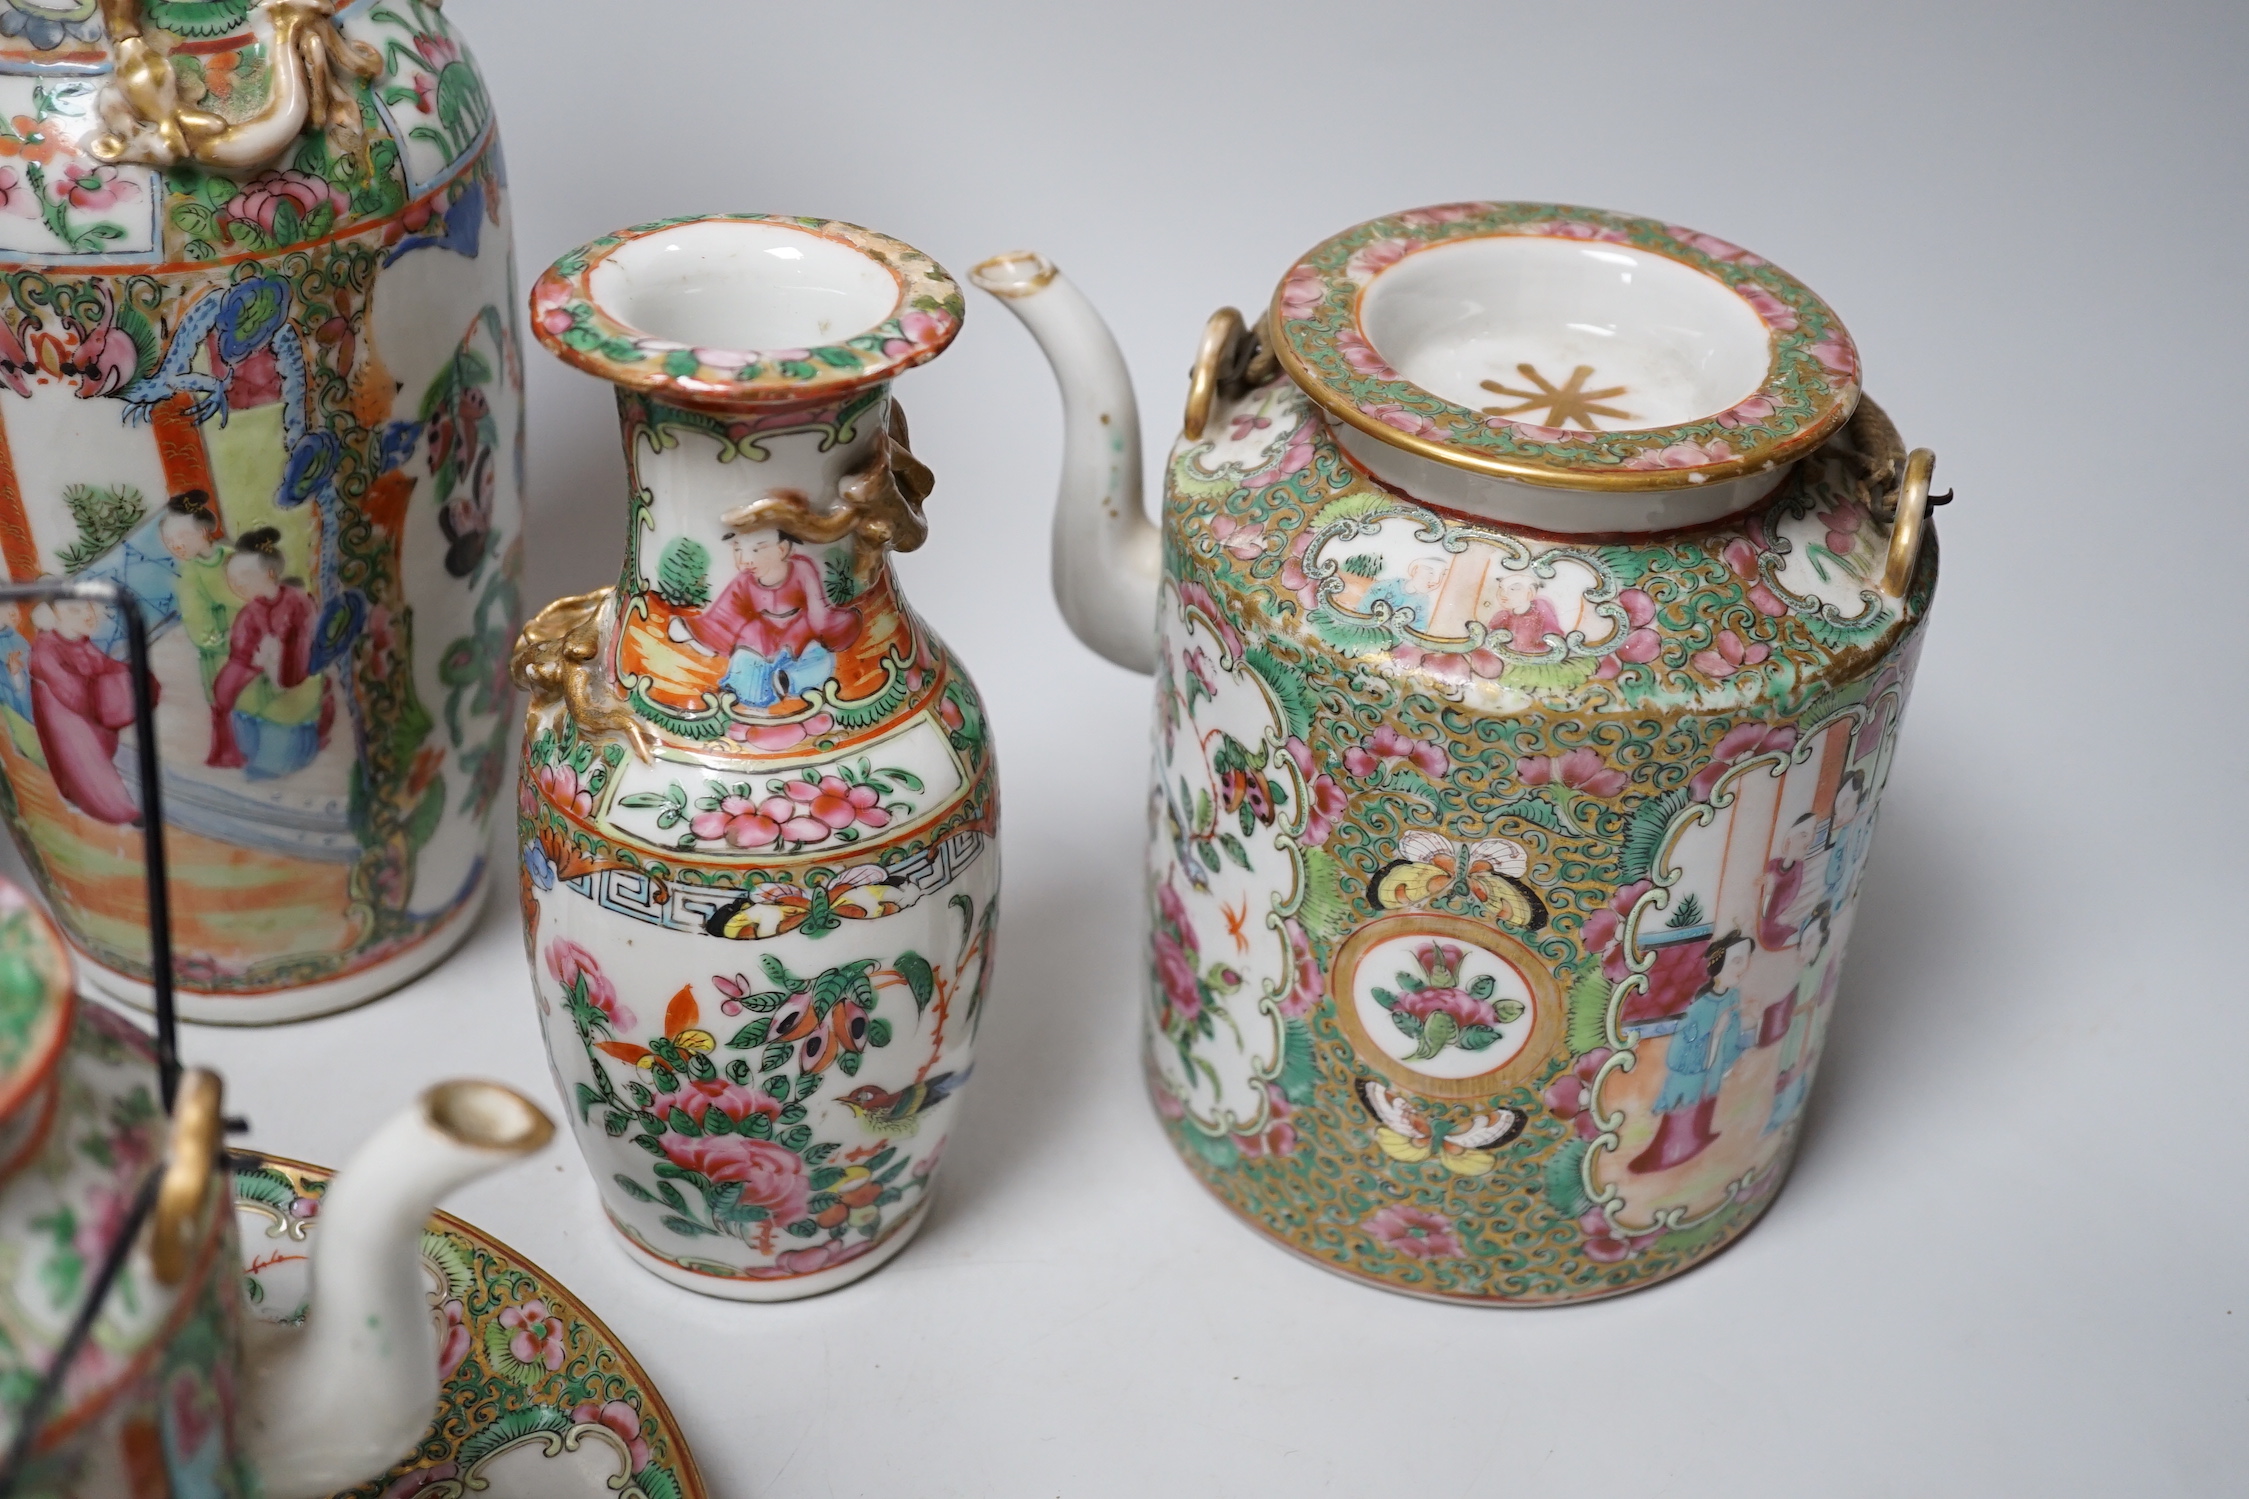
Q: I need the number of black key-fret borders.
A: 1